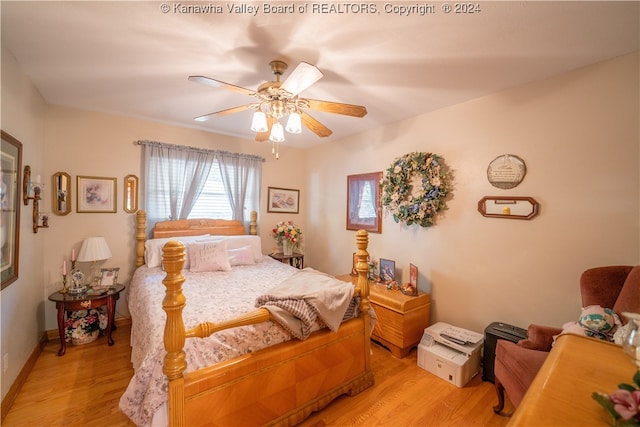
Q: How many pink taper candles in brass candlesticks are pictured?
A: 2